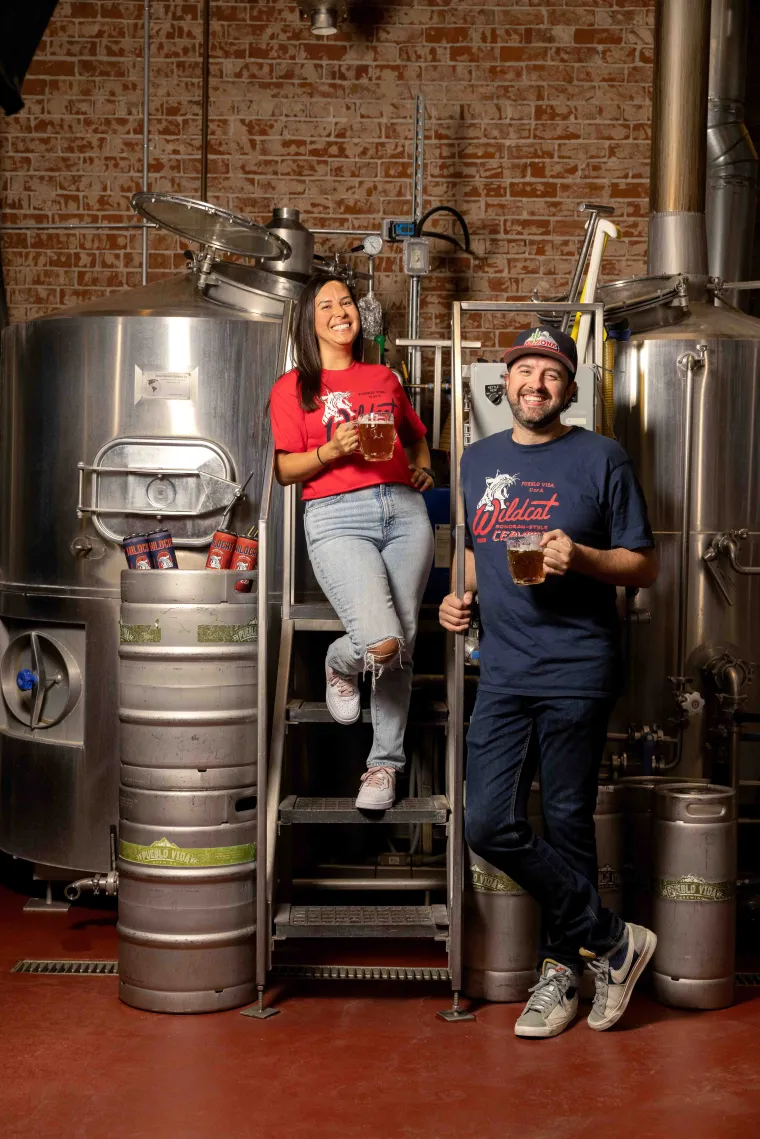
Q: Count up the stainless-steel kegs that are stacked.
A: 2